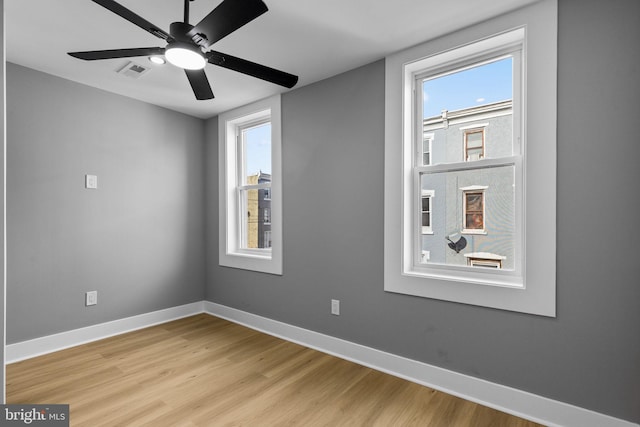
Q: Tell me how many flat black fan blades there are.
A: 5